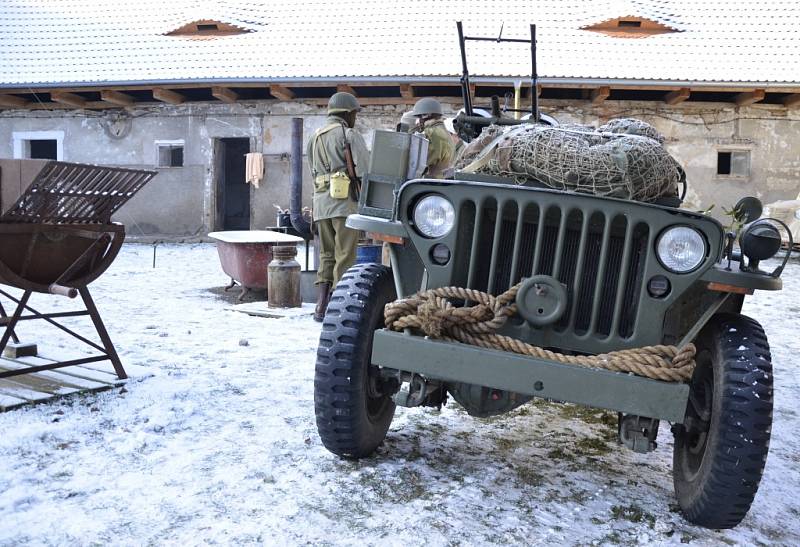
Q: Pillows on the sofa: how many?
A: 0